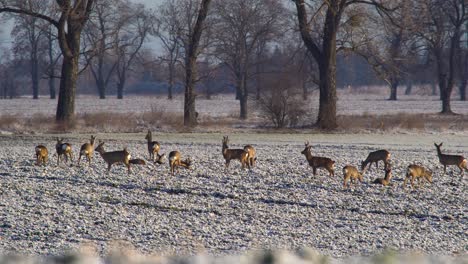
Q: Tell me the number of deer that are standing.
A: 13